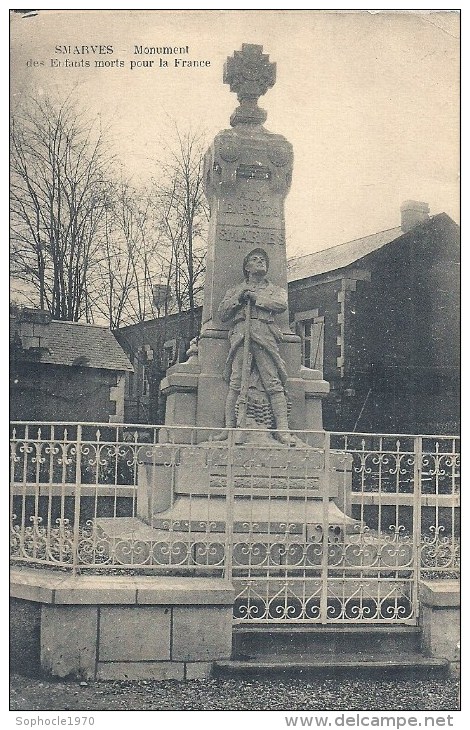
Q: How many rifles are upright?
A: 1